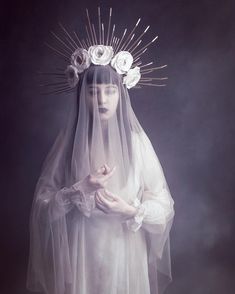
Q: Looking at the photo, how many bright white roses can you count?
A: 3